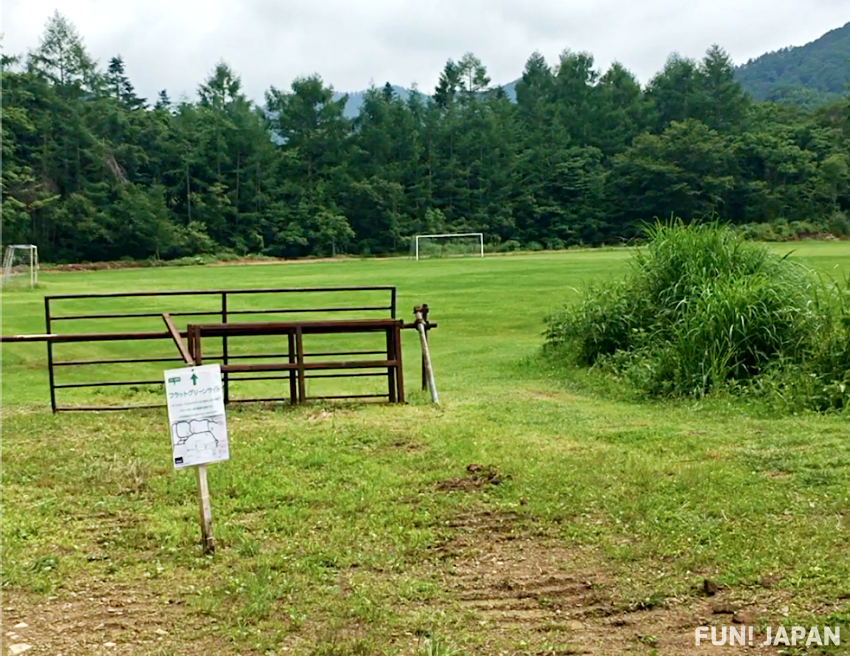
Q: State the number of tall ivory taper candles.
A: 0